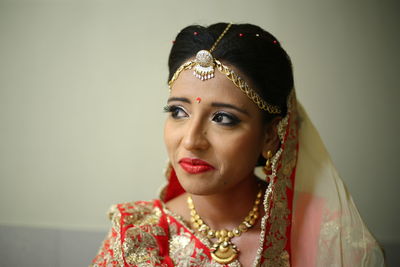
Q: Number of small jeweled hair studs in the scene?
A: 5